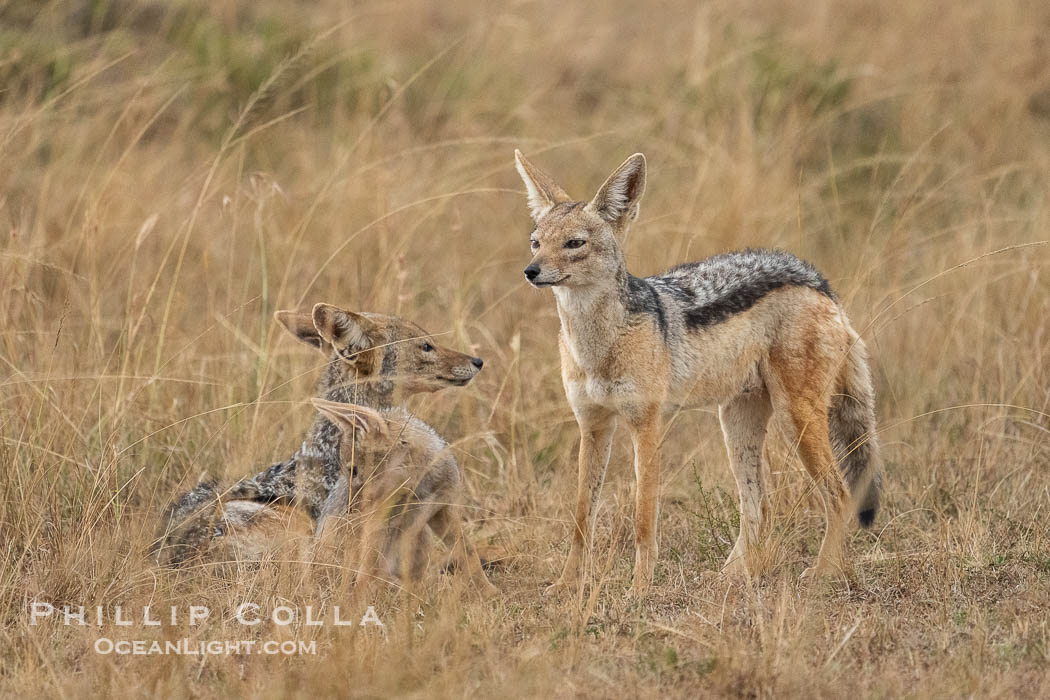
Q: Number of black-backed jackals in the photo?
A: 3